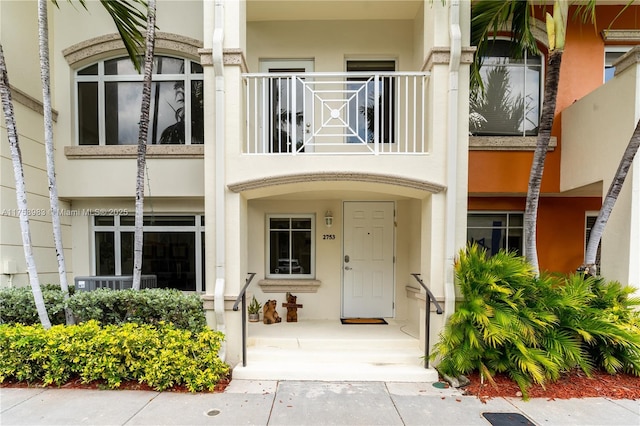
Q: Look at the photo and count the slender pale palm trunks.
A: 5